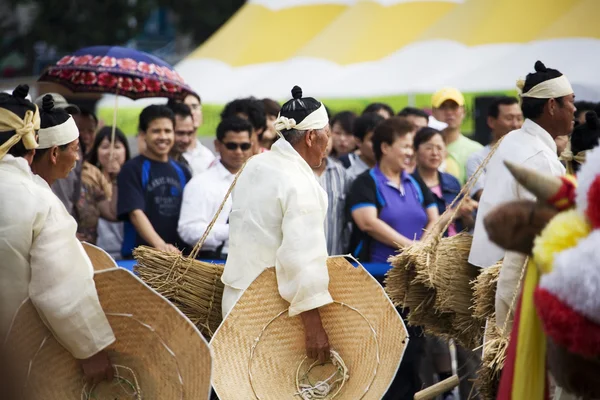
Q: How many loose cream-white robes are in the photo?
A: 4